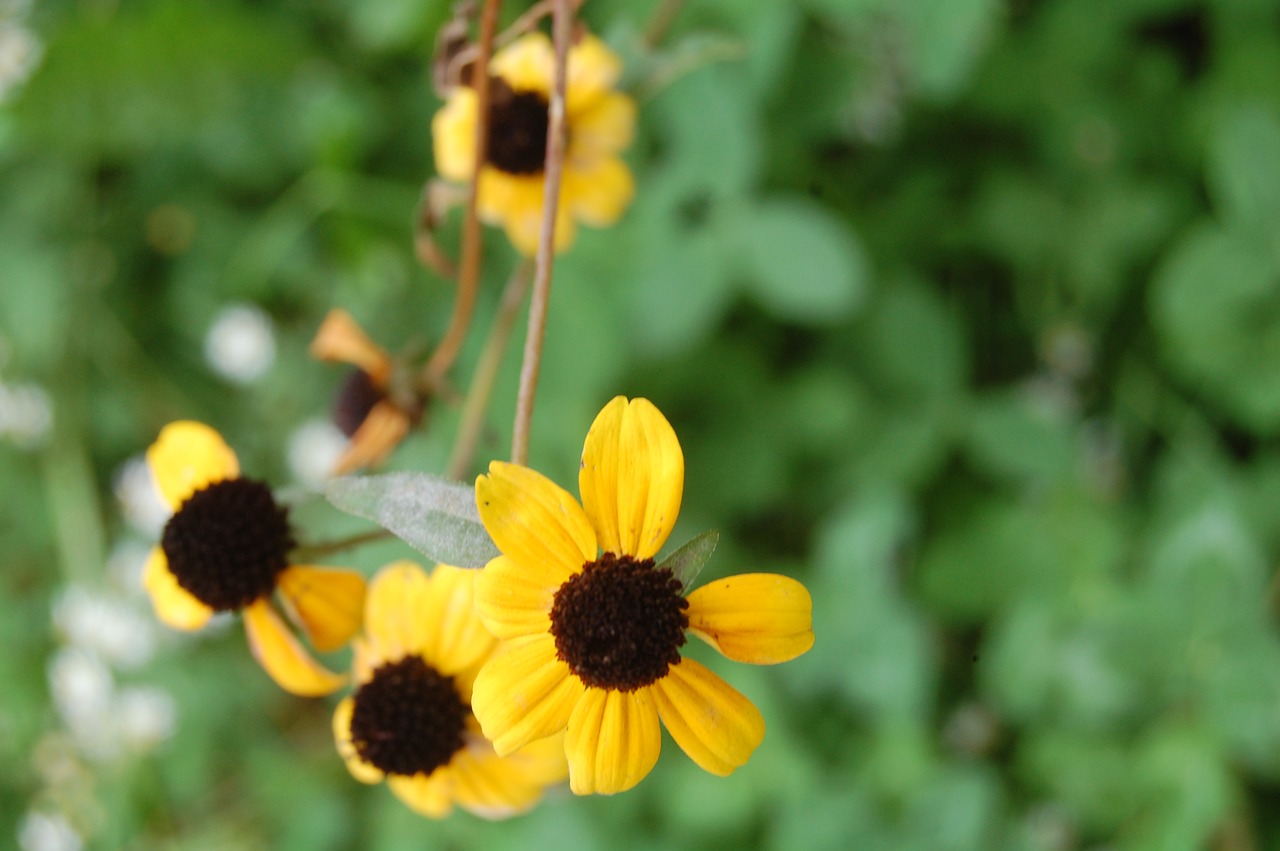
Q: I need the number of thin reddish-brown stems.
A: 2